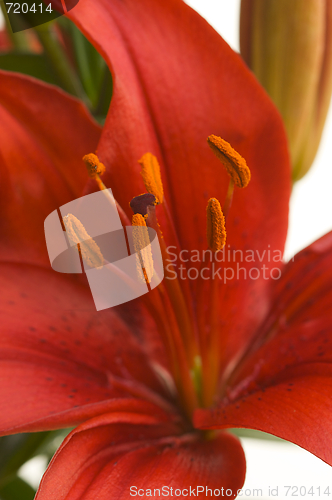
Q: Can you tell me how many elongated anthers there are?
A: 6